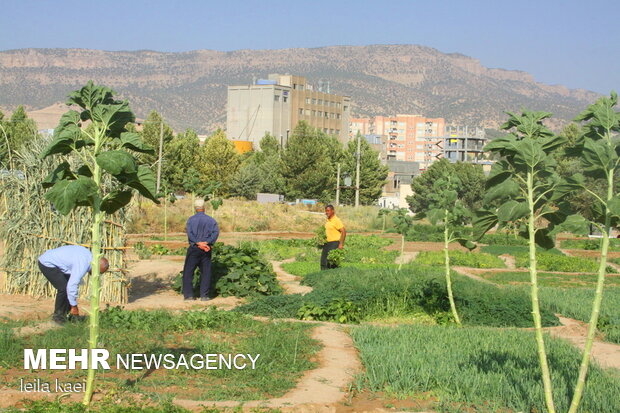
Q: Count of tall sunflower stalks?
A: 4